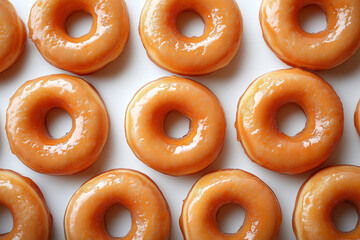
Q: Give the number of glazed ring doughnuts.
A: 12